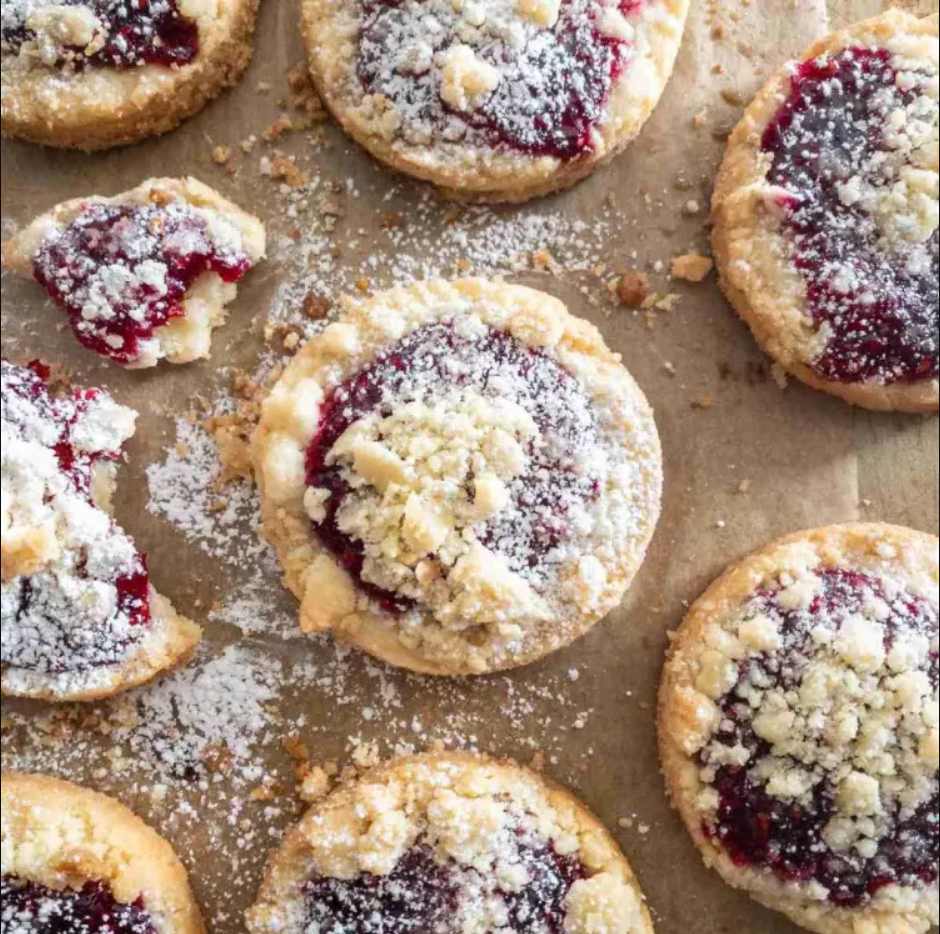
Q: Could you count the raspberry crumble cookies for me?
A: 8